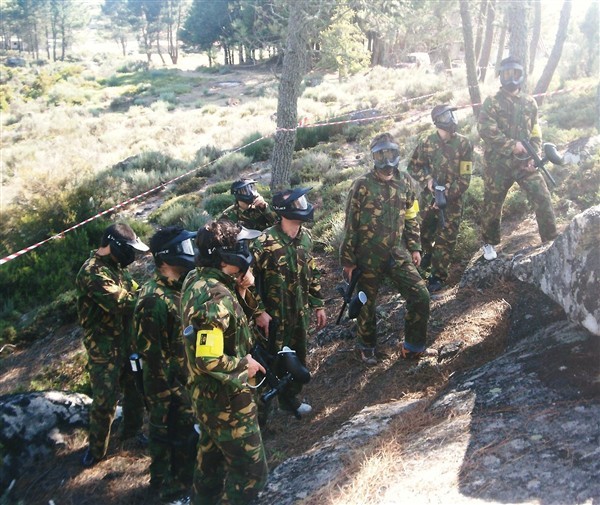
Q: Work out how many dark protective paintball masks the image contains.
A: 8